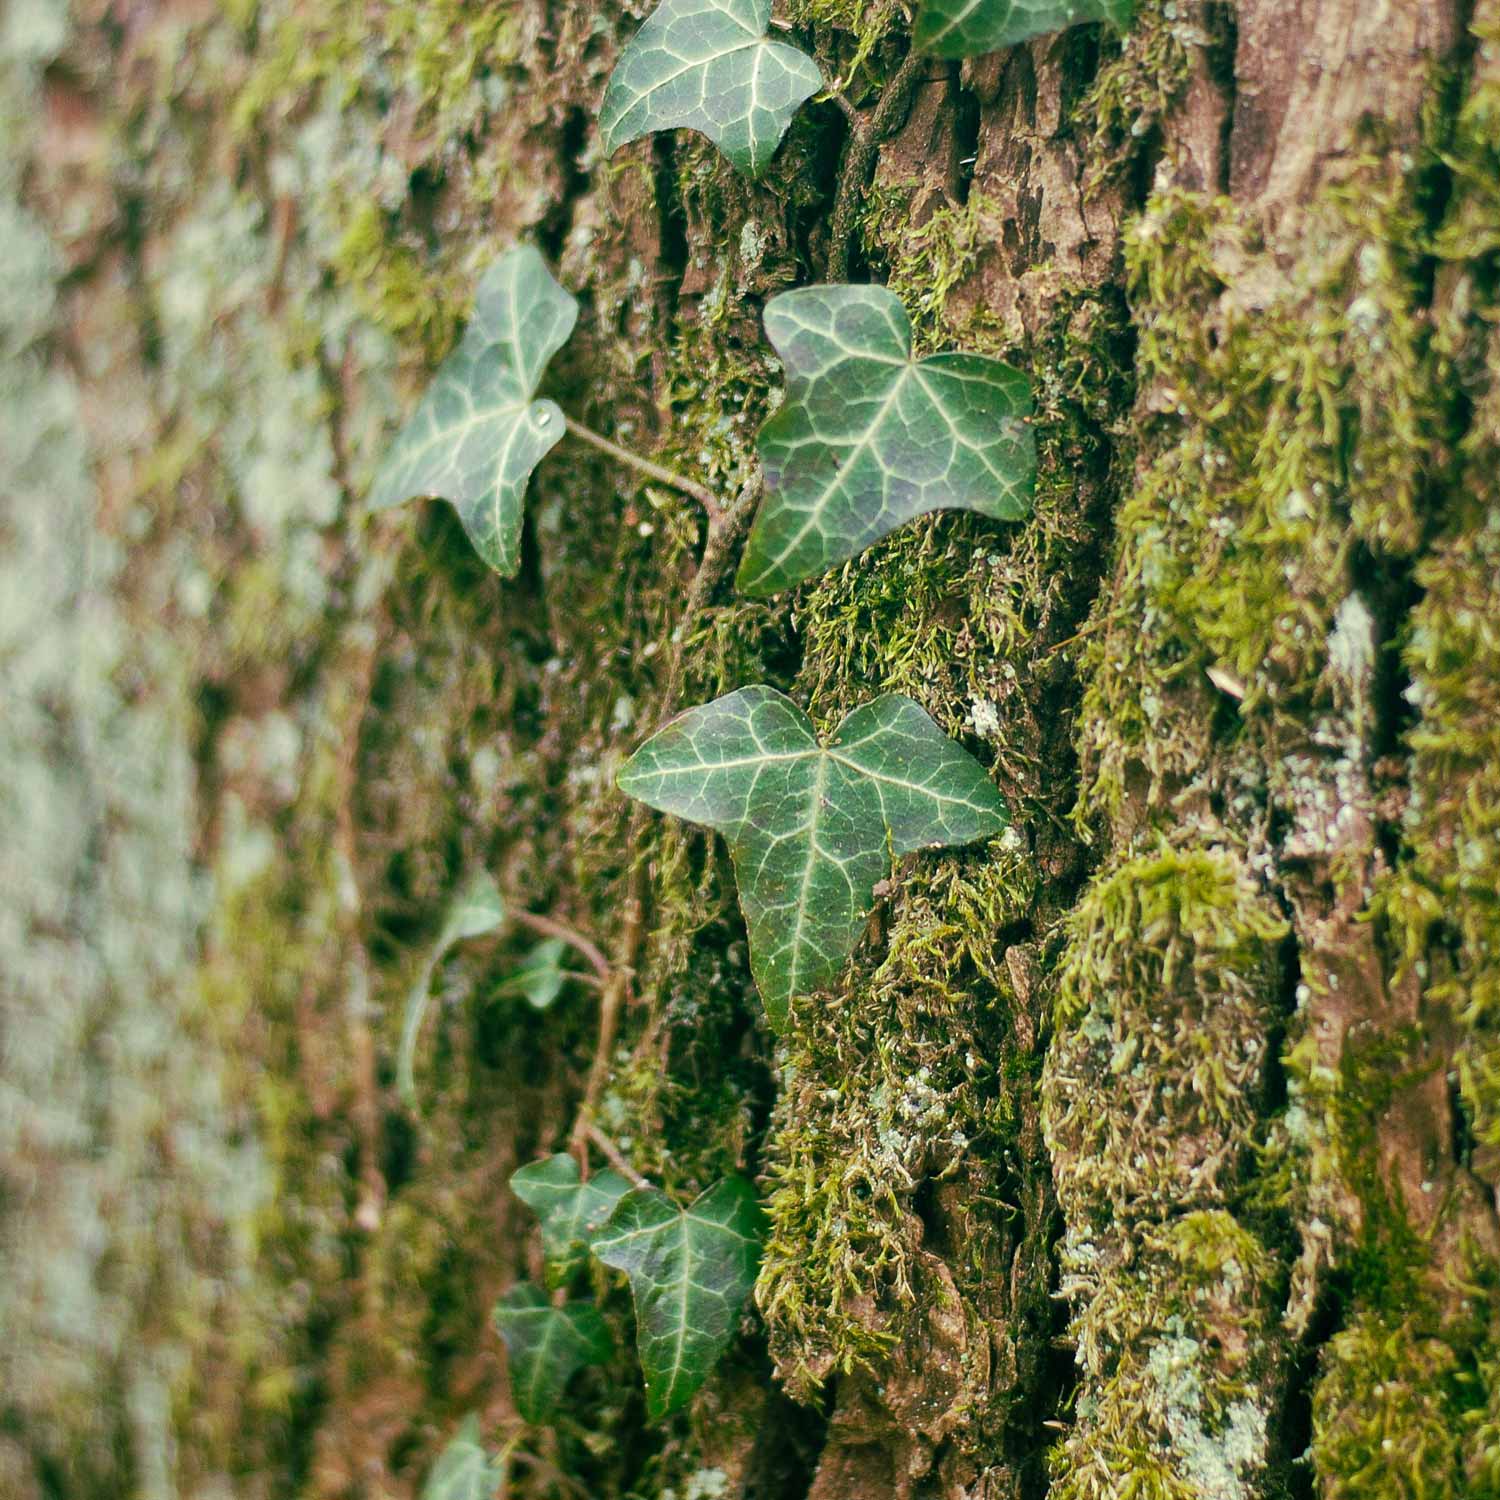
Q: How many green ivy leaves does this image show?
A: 11